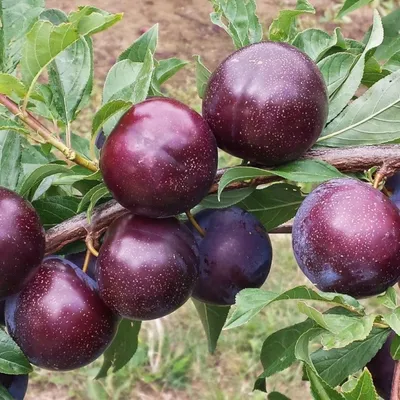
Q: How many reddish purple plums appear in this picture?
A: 6